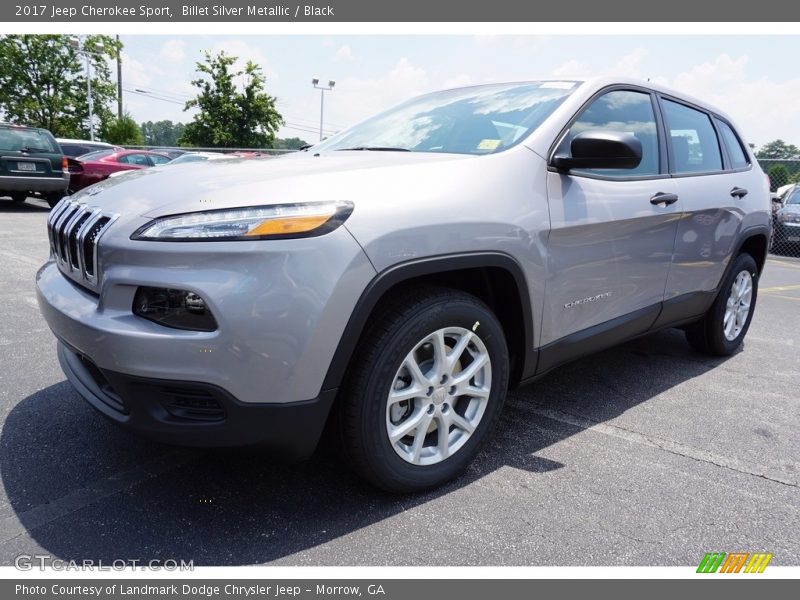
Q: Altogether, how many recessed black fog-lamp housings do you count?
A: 1